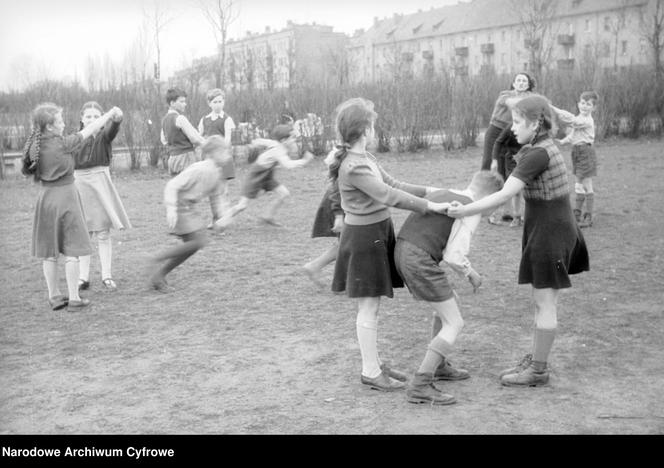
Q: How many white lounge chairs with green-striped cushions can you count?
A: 0